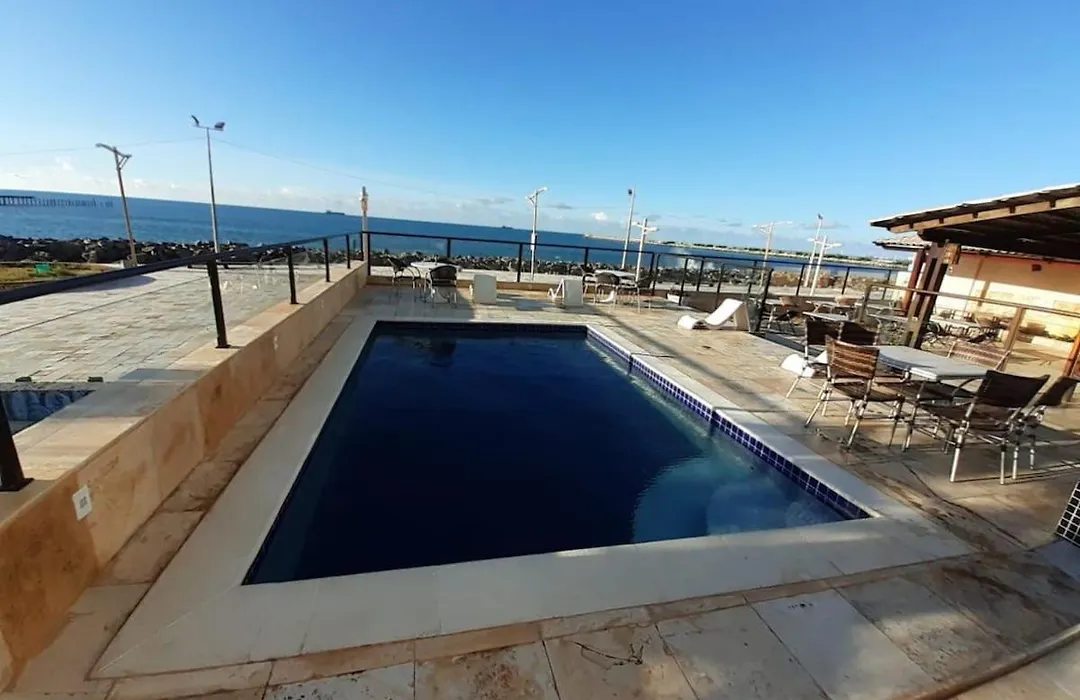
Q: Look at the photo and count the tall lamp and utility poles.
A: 9